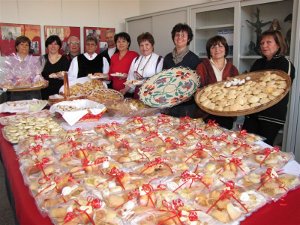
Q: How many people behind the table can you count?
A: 10